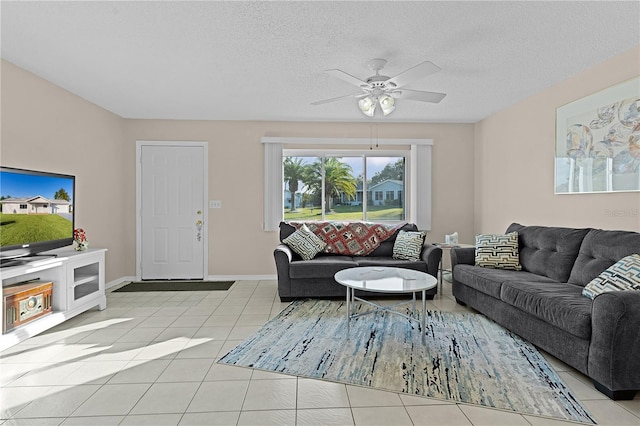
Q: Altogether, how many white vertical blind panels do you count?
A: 2